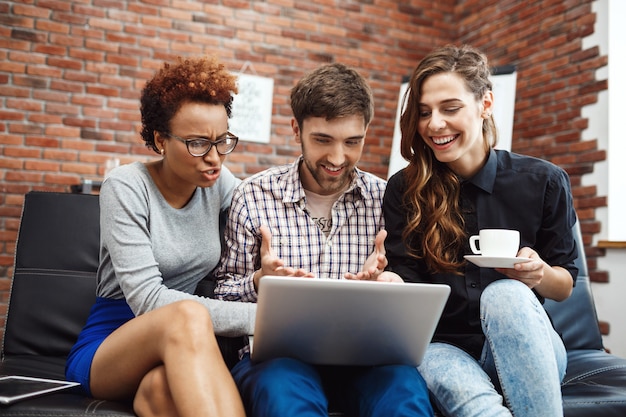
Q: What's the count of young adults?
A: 3